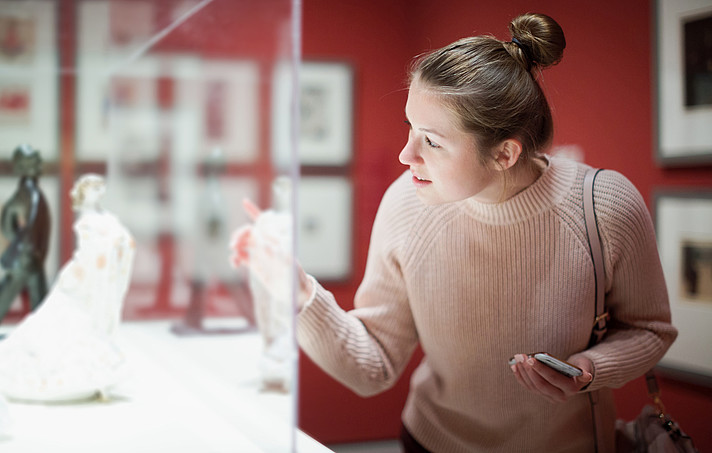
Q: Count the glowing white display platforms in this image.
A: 1